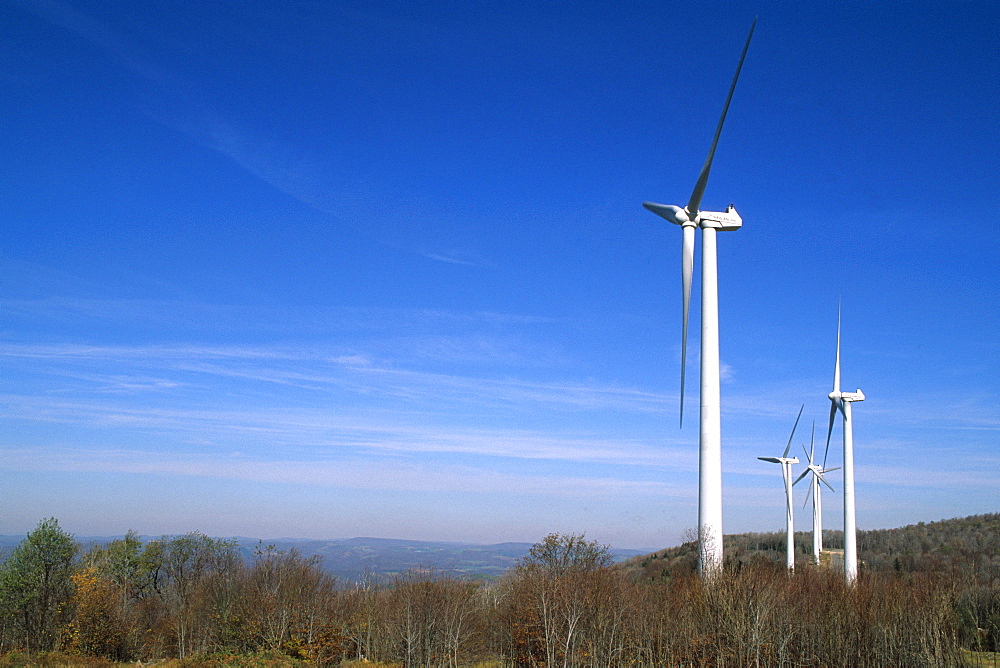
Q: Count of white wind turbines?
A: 5